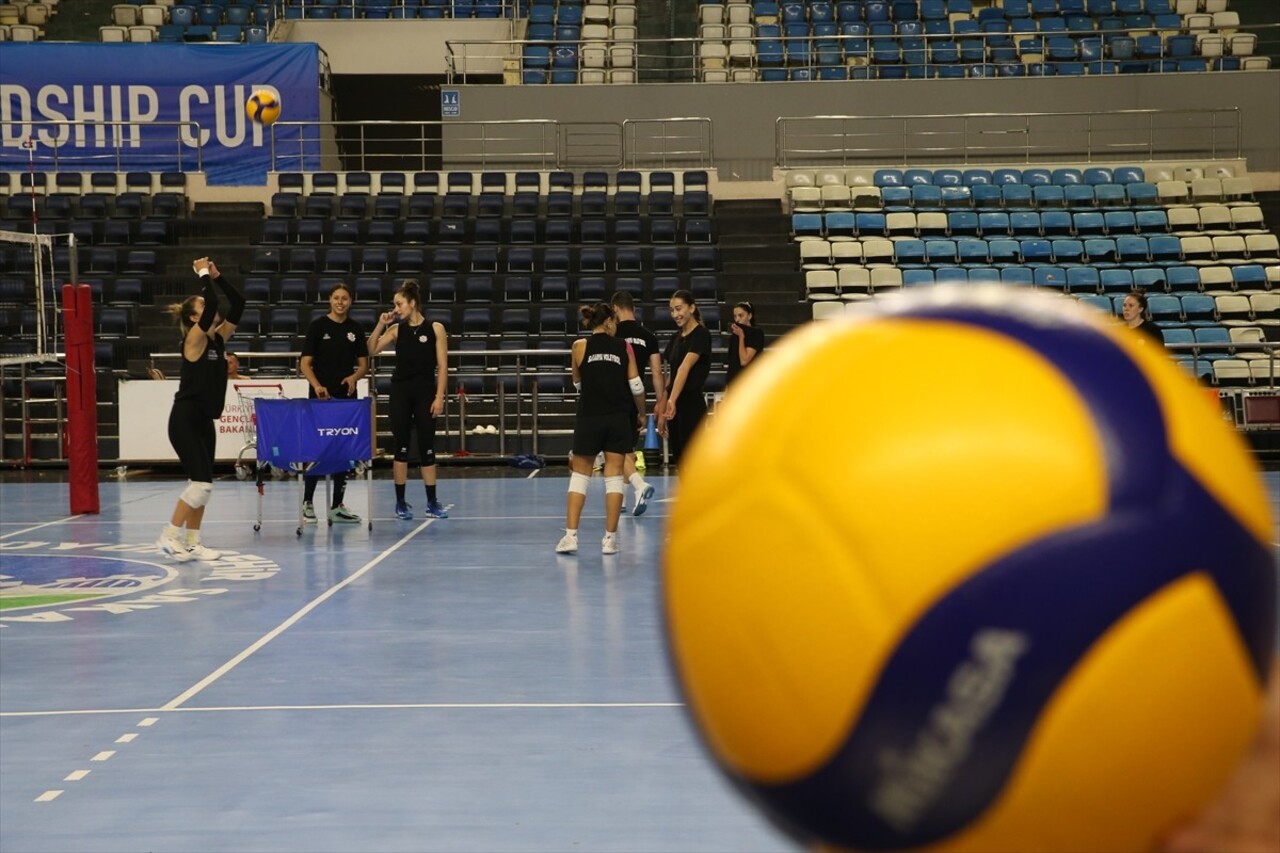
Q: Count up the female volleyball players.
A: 7